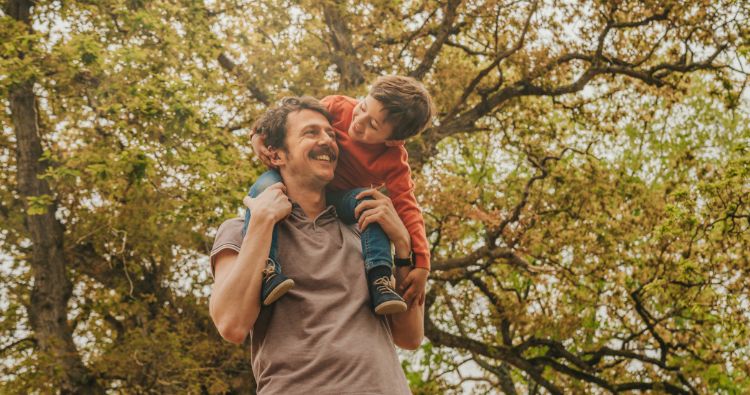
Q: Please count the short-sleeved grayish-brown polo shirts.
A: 1